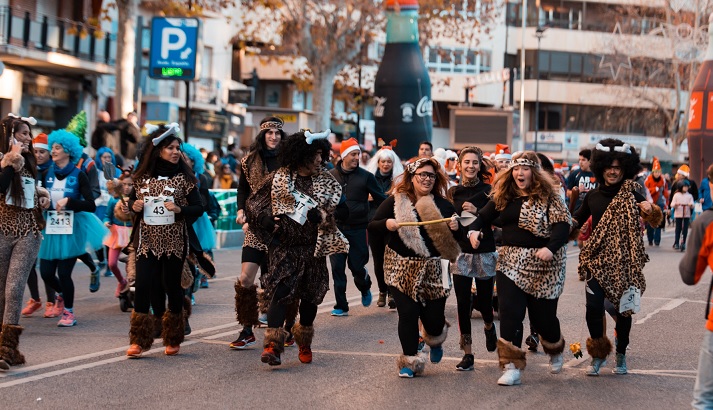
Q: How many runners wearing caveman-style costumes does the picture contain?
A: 8